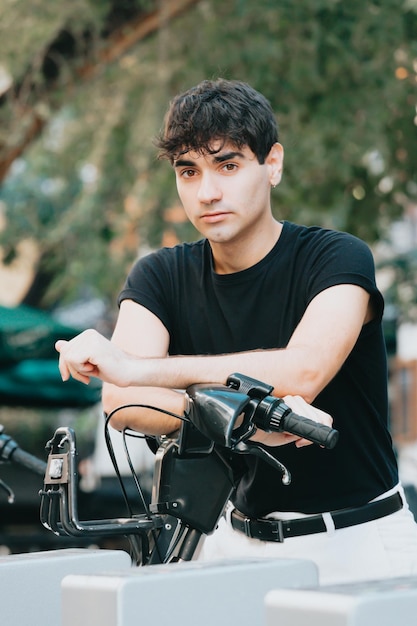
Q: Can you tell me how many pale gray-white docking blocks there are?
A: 3